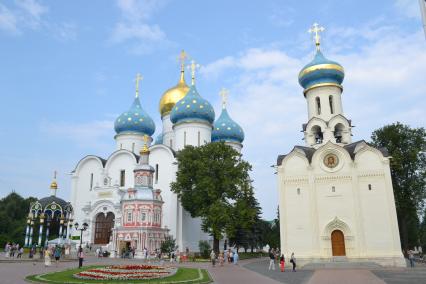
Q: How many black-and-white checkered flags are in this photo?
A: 0